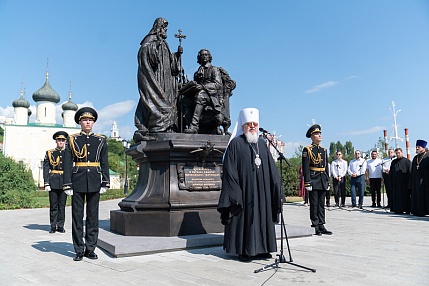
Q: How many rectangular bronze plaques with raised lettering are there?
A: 1